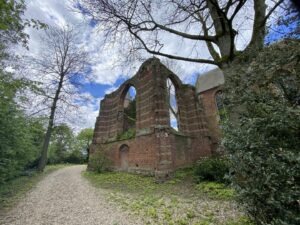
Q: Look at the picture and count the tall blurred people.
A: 0